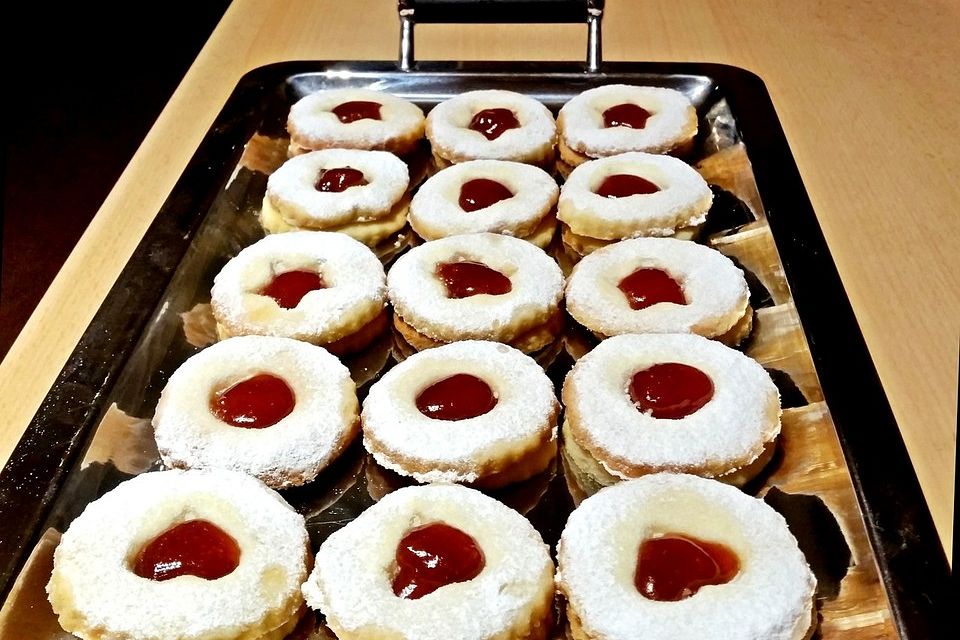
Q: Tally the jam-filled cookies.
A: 15